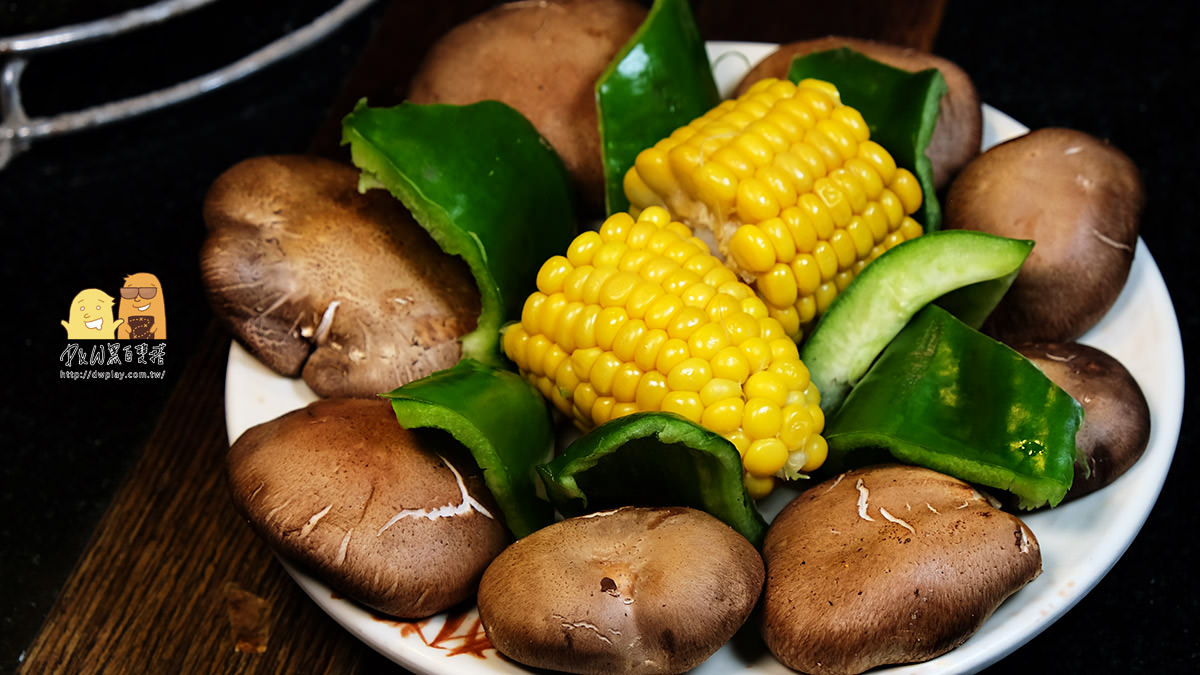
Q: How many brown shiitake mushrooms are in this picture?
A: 8